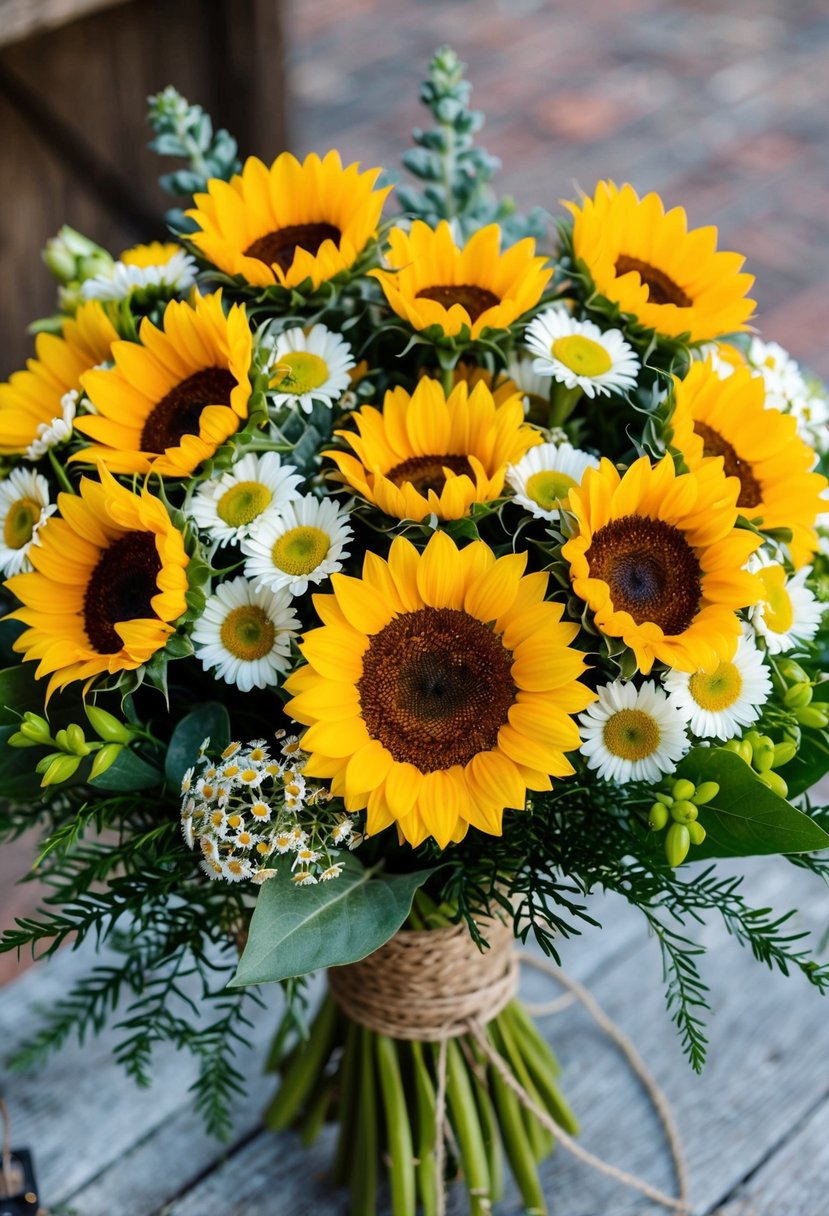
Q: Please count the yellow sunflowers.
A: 10